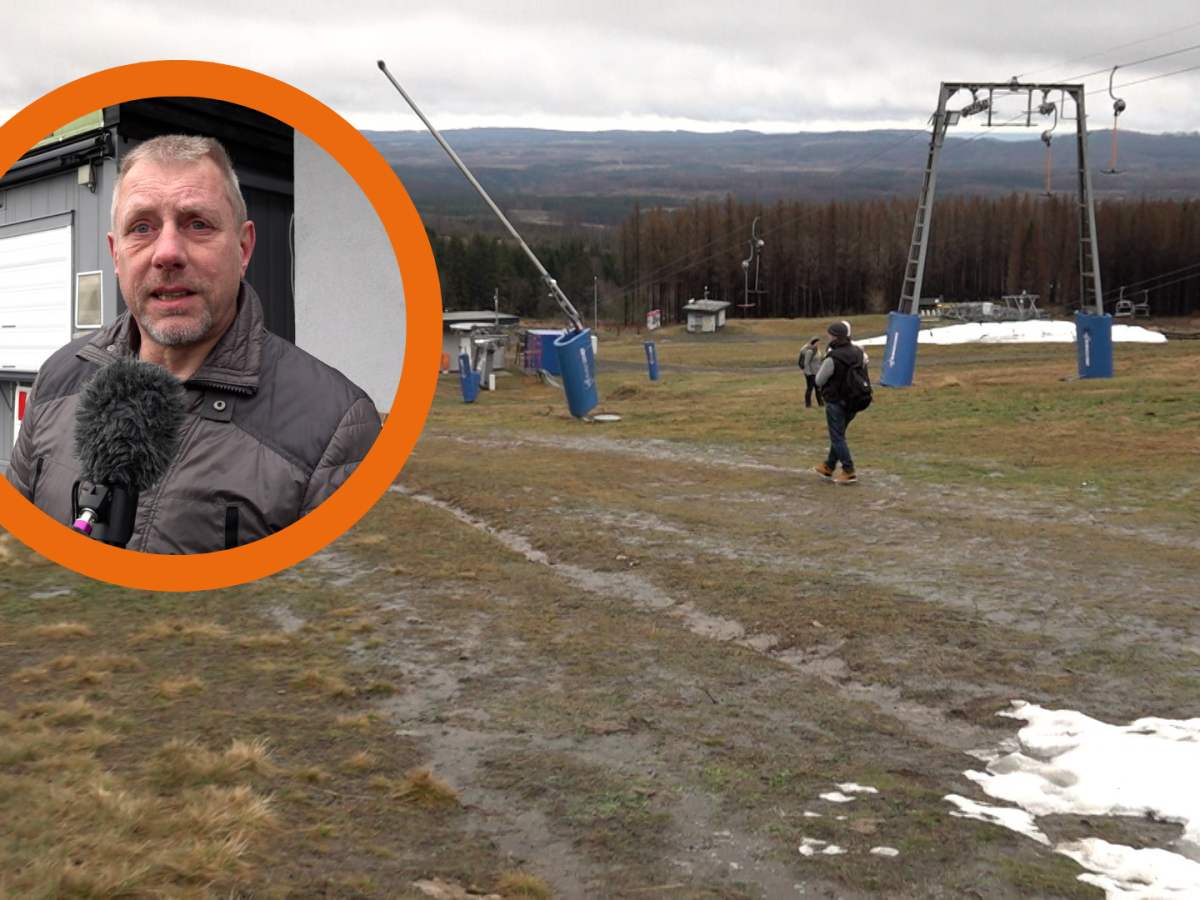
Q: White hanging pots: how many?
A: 0